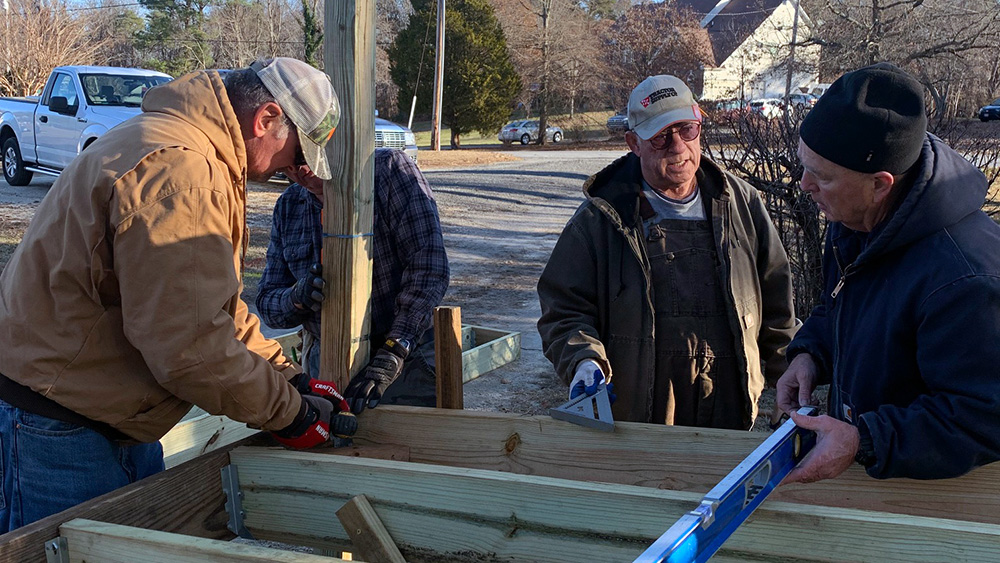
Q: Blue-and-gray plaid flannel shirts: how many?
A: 1